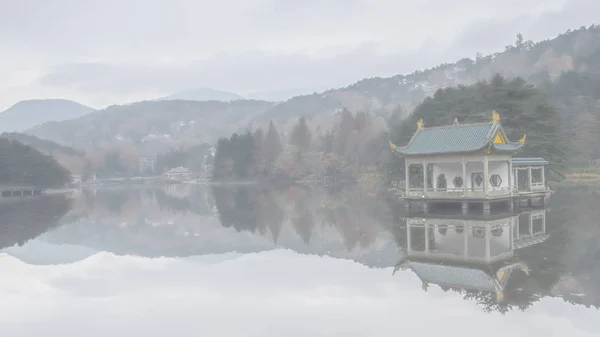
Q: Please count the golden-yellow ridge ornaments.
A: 4